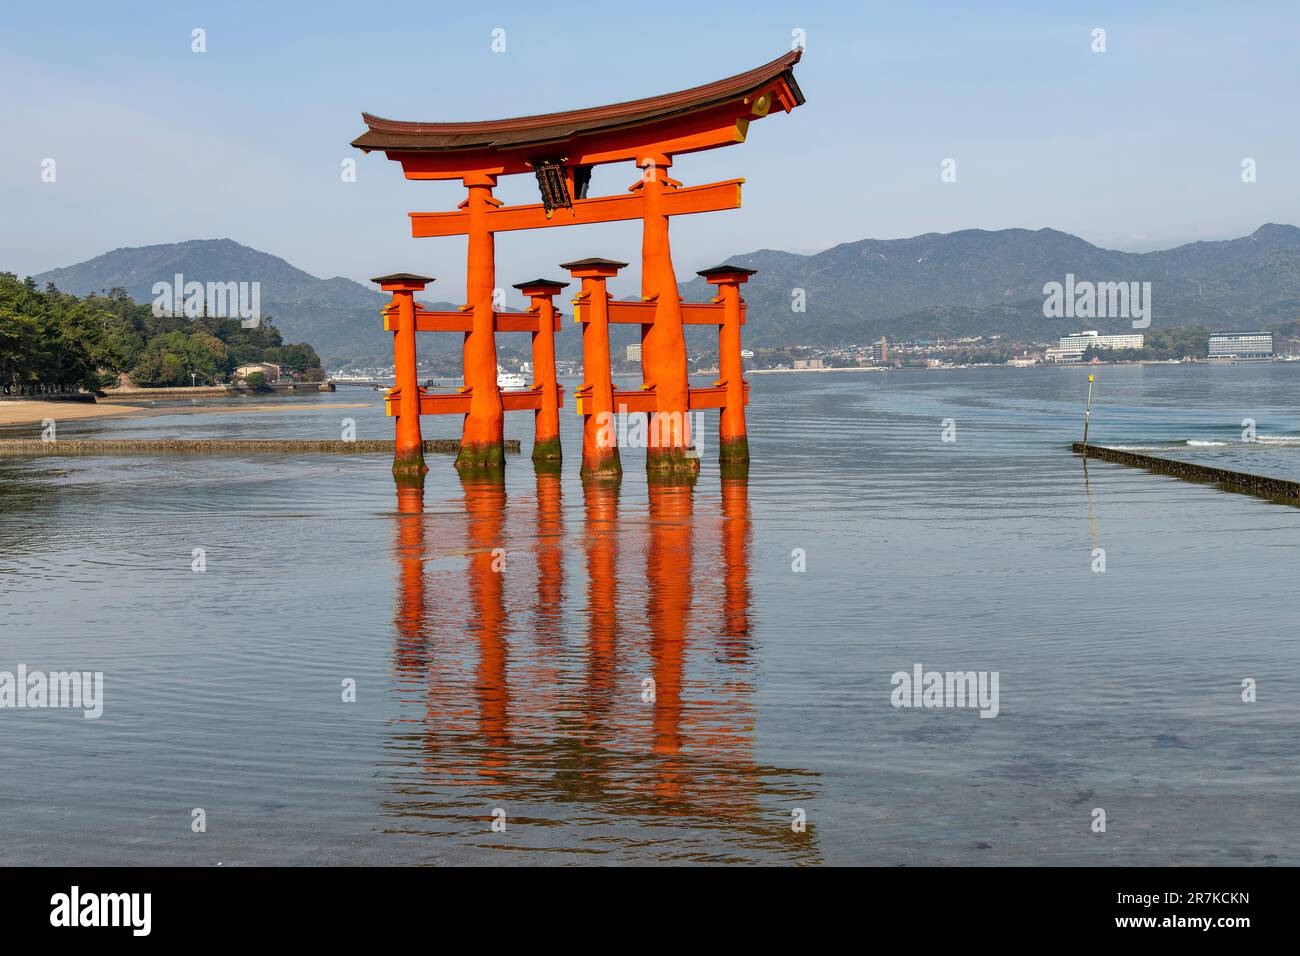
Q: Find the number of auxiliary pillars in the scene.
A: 4